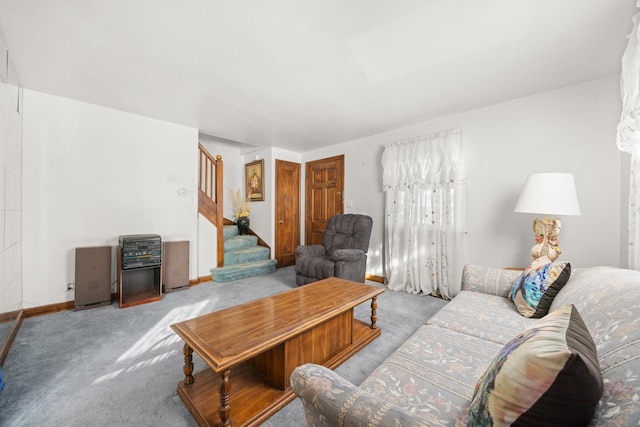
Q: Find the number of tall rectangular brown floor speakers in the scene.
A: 2